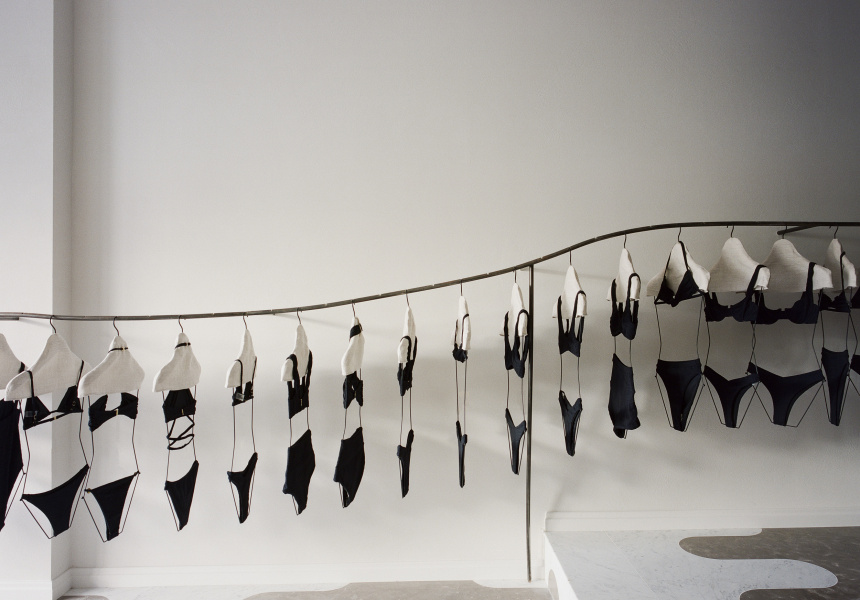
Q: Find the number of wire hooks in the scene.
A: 15